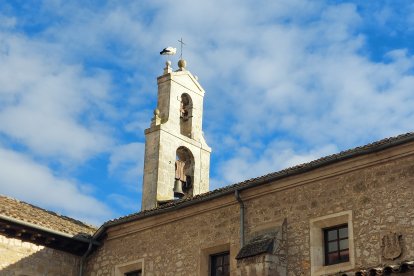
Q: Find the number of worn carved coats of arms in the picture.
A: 1